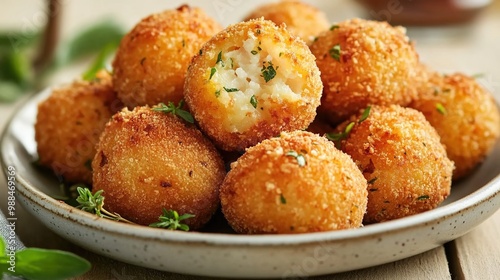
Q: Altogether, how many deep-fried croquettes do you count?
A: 9